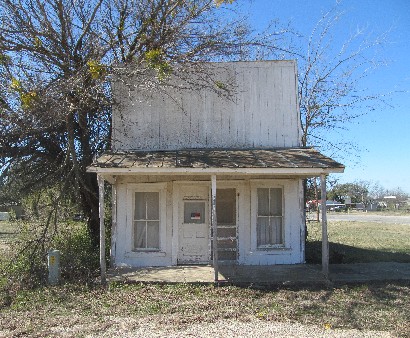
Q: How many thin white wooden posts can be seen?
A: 3